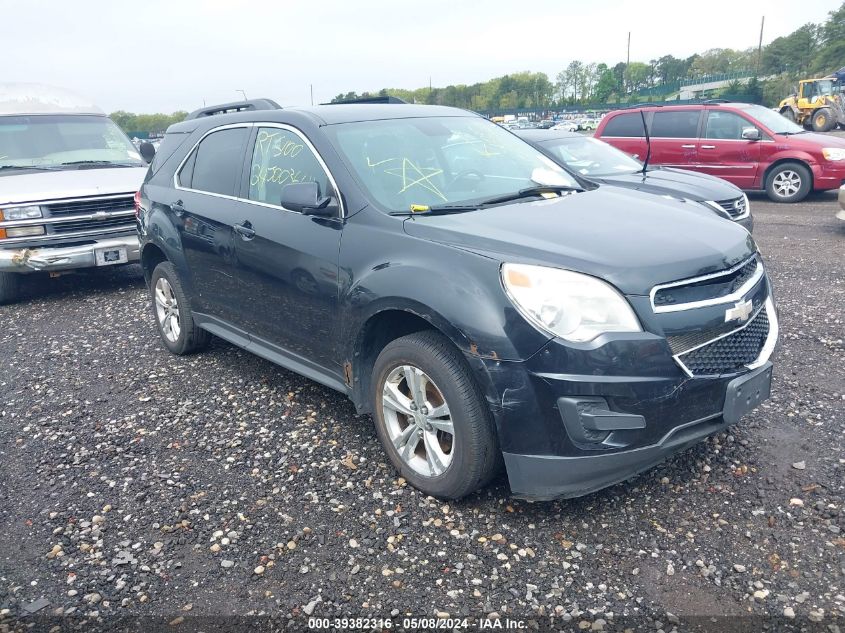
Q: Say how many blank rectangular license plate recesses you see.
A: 2